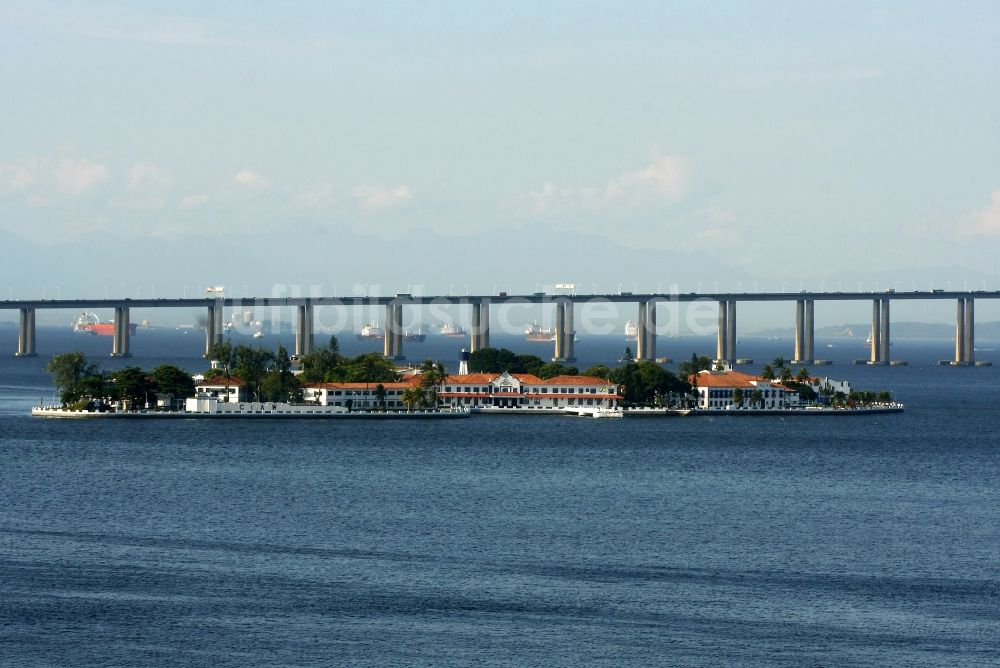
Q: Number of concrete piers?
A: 12